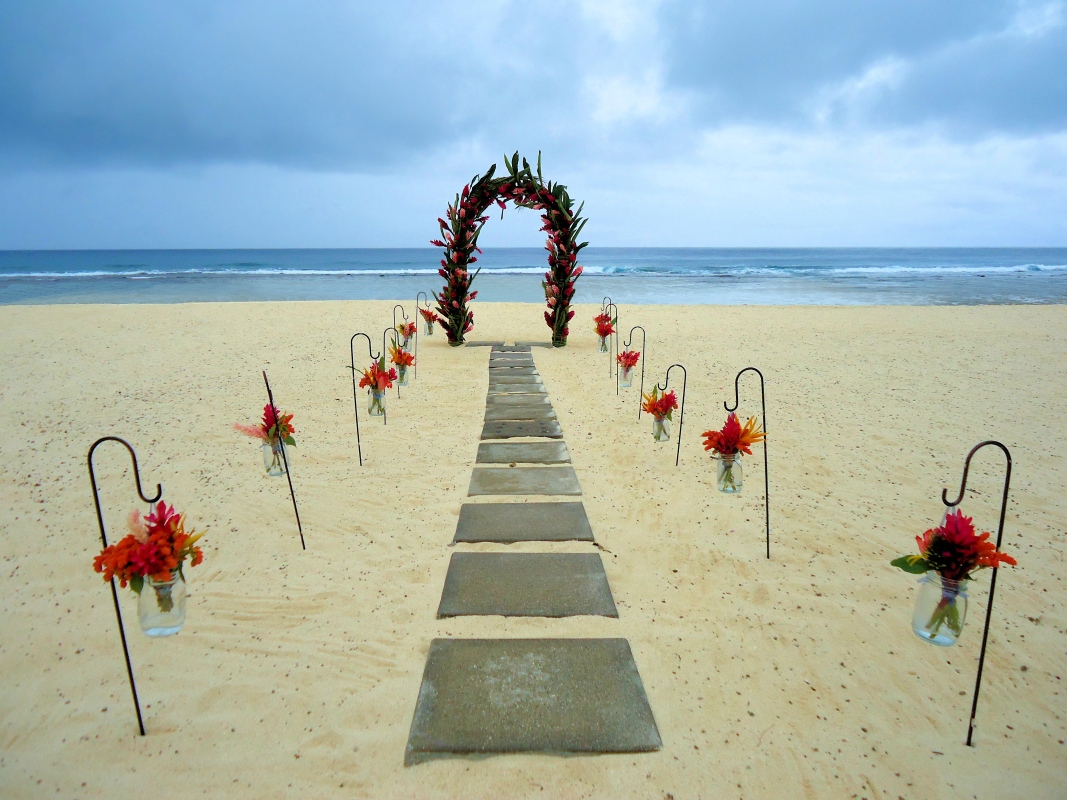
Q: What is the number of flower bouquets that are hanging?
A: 12